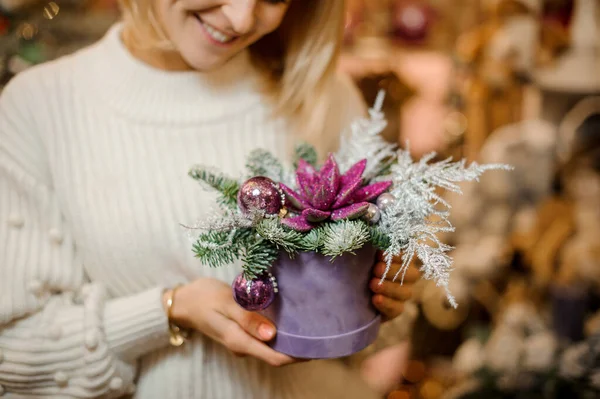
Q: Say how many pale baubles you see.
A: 2